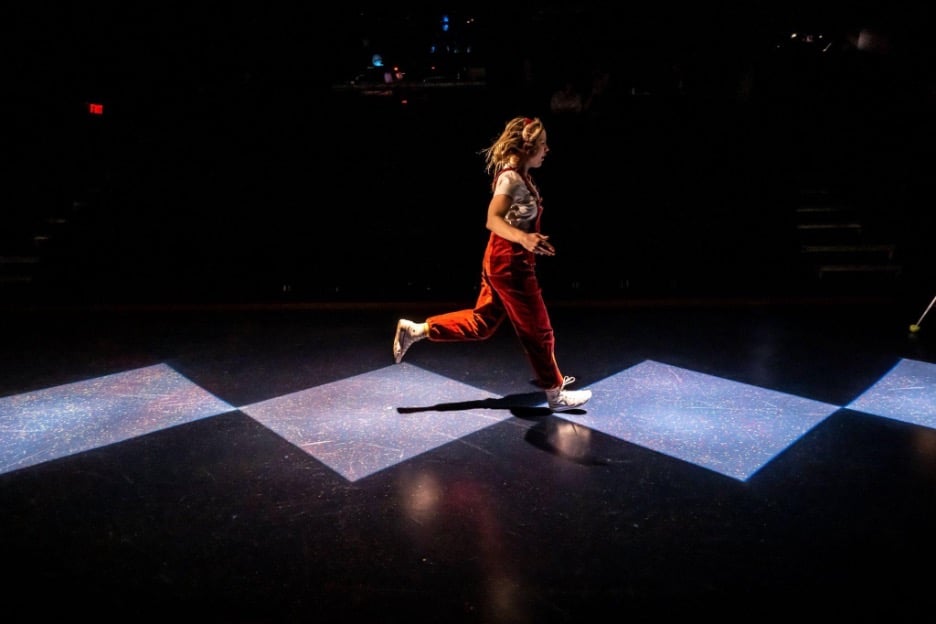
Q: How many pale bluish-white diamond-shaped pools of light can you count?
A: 4